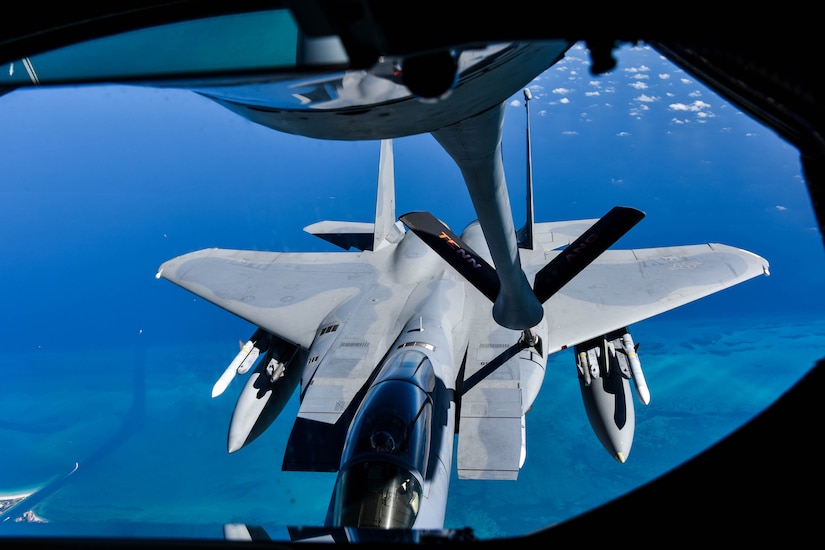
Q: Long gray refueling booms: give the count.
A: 1